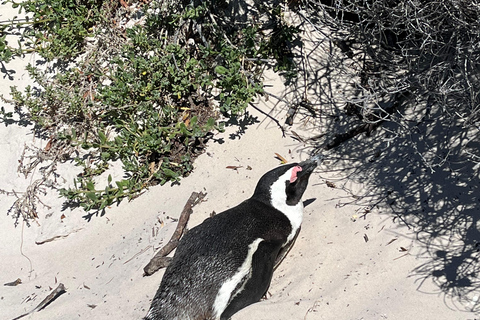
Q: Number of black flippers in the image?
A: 1